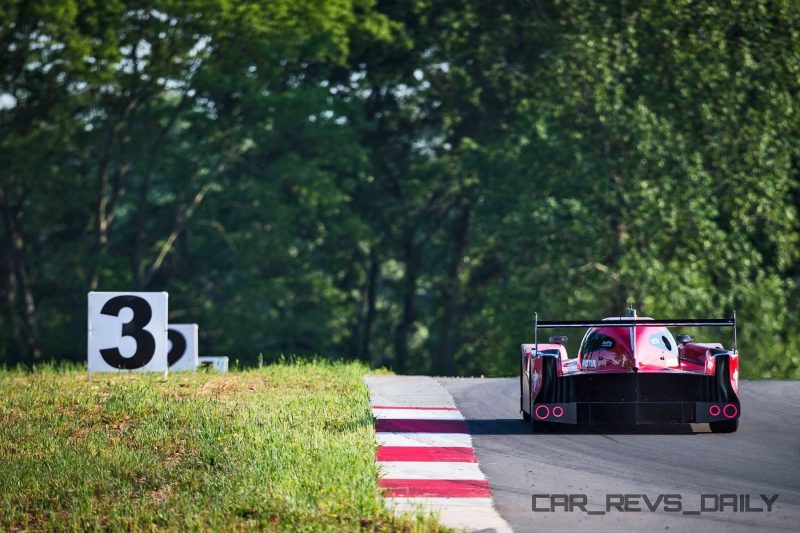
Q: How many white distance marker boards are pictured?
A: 3